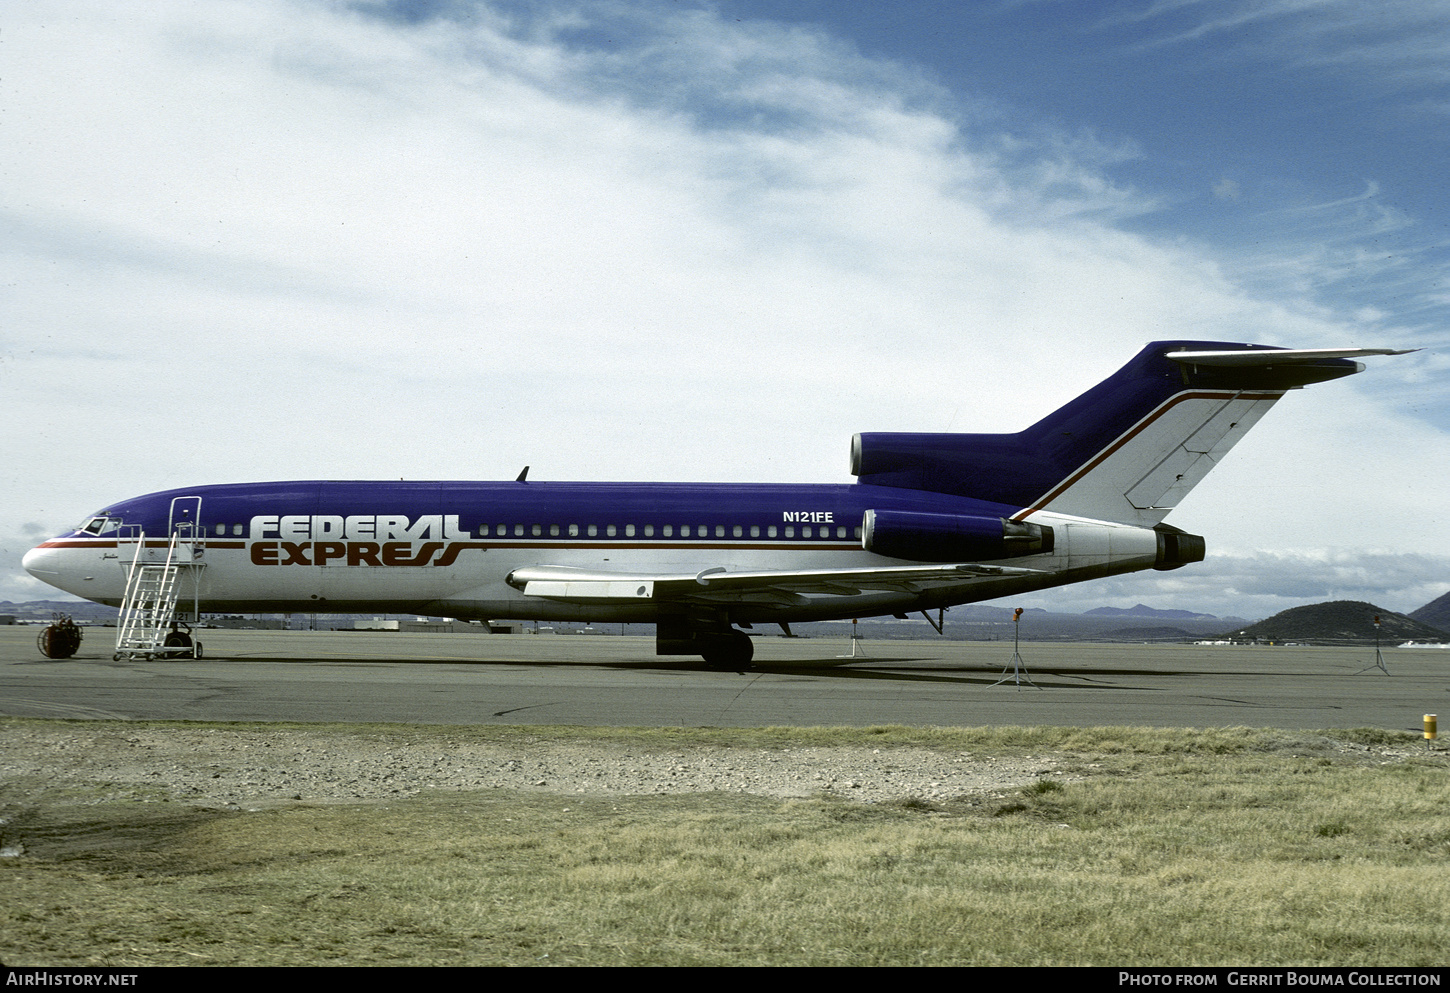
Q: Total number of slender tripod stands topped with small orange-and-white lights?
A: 3